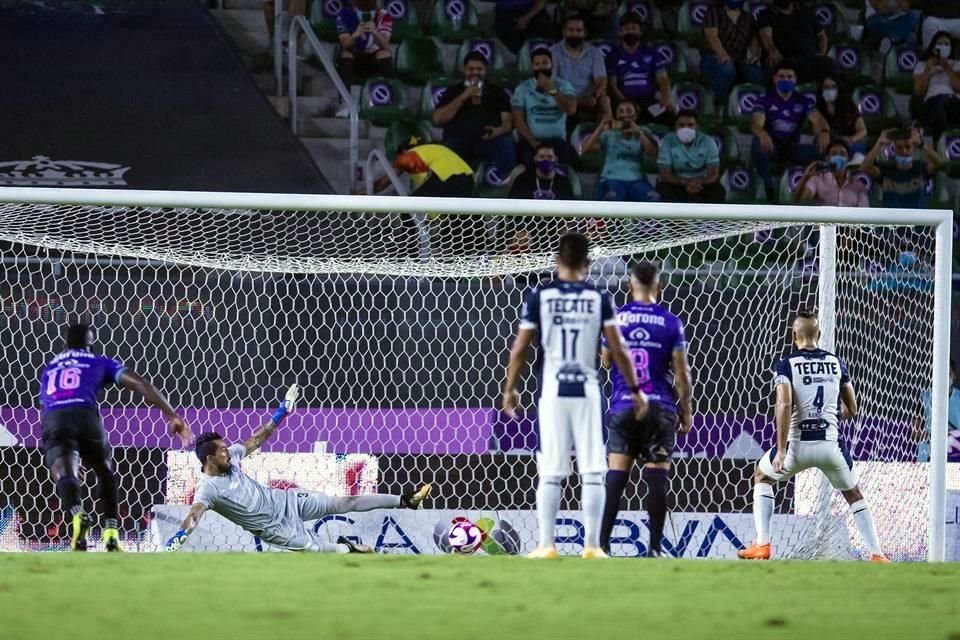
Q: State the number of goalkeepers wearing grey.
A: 1